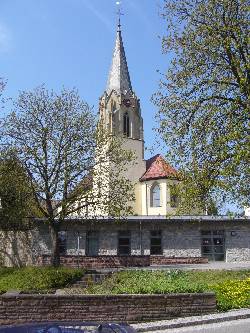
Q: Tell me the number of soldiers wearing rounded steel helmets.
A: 0